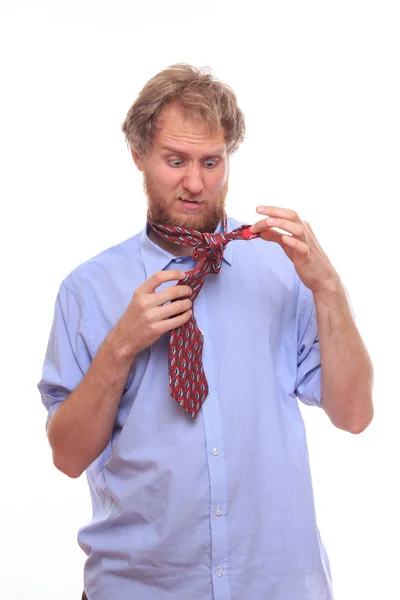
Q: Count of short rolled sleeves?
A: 2